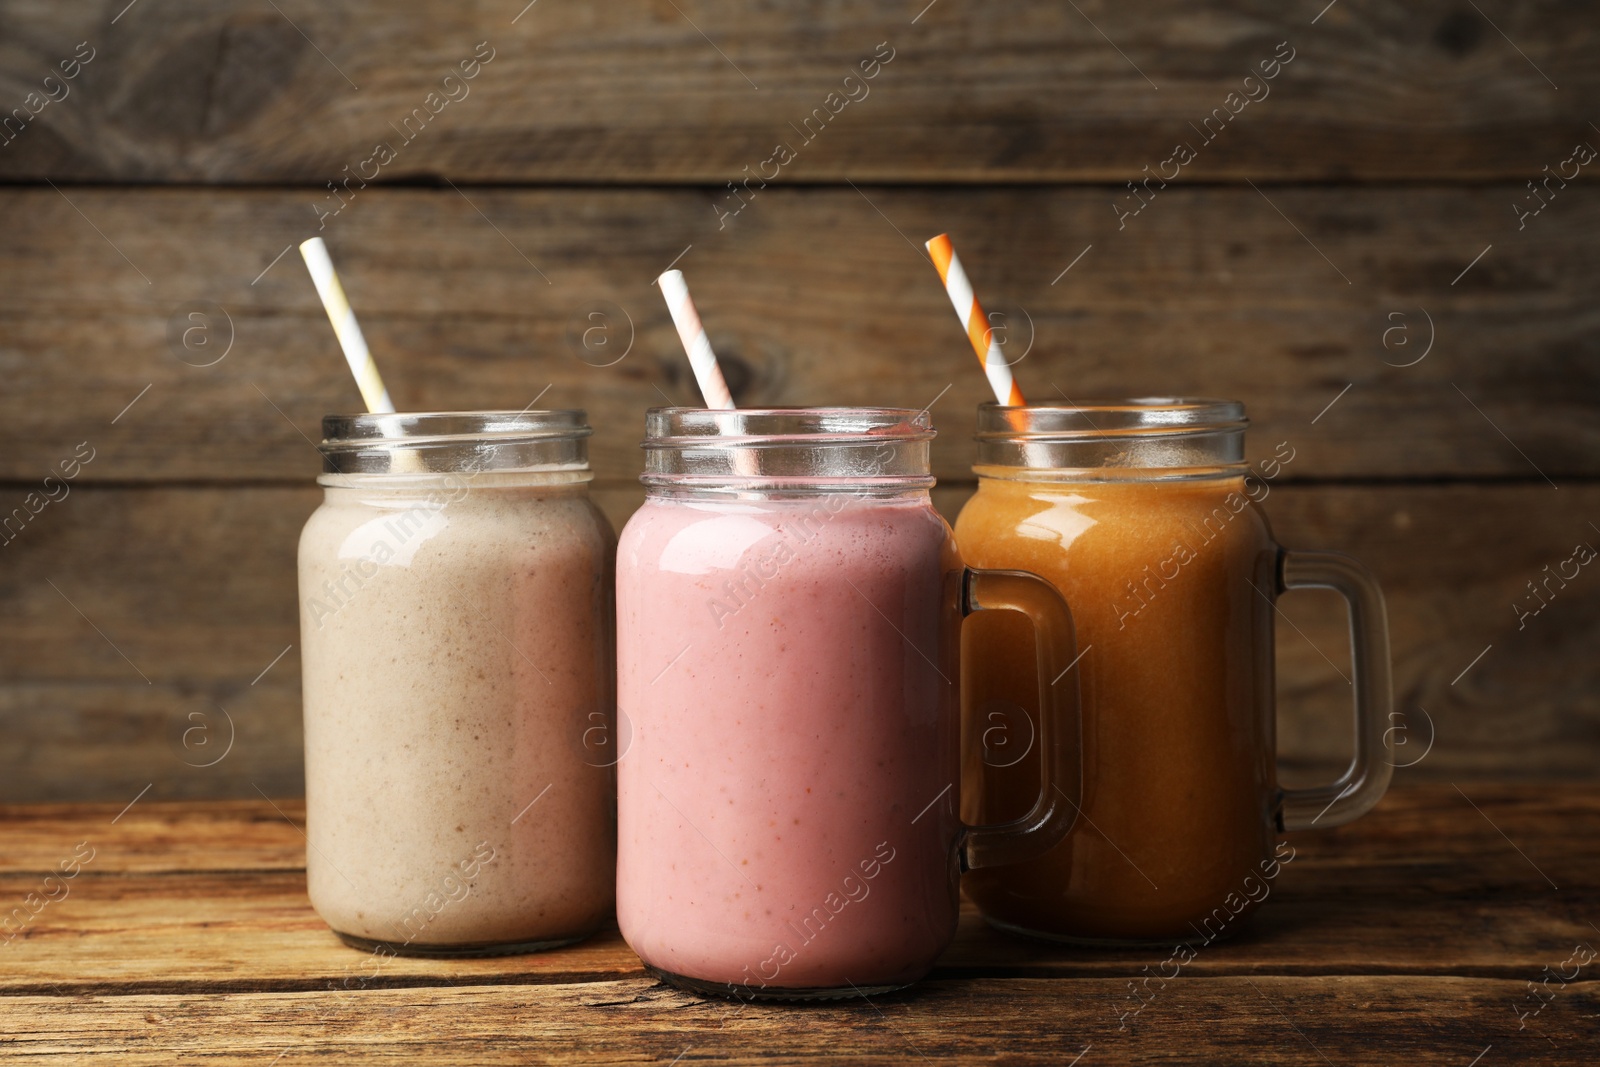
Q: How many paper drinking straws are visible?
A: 3